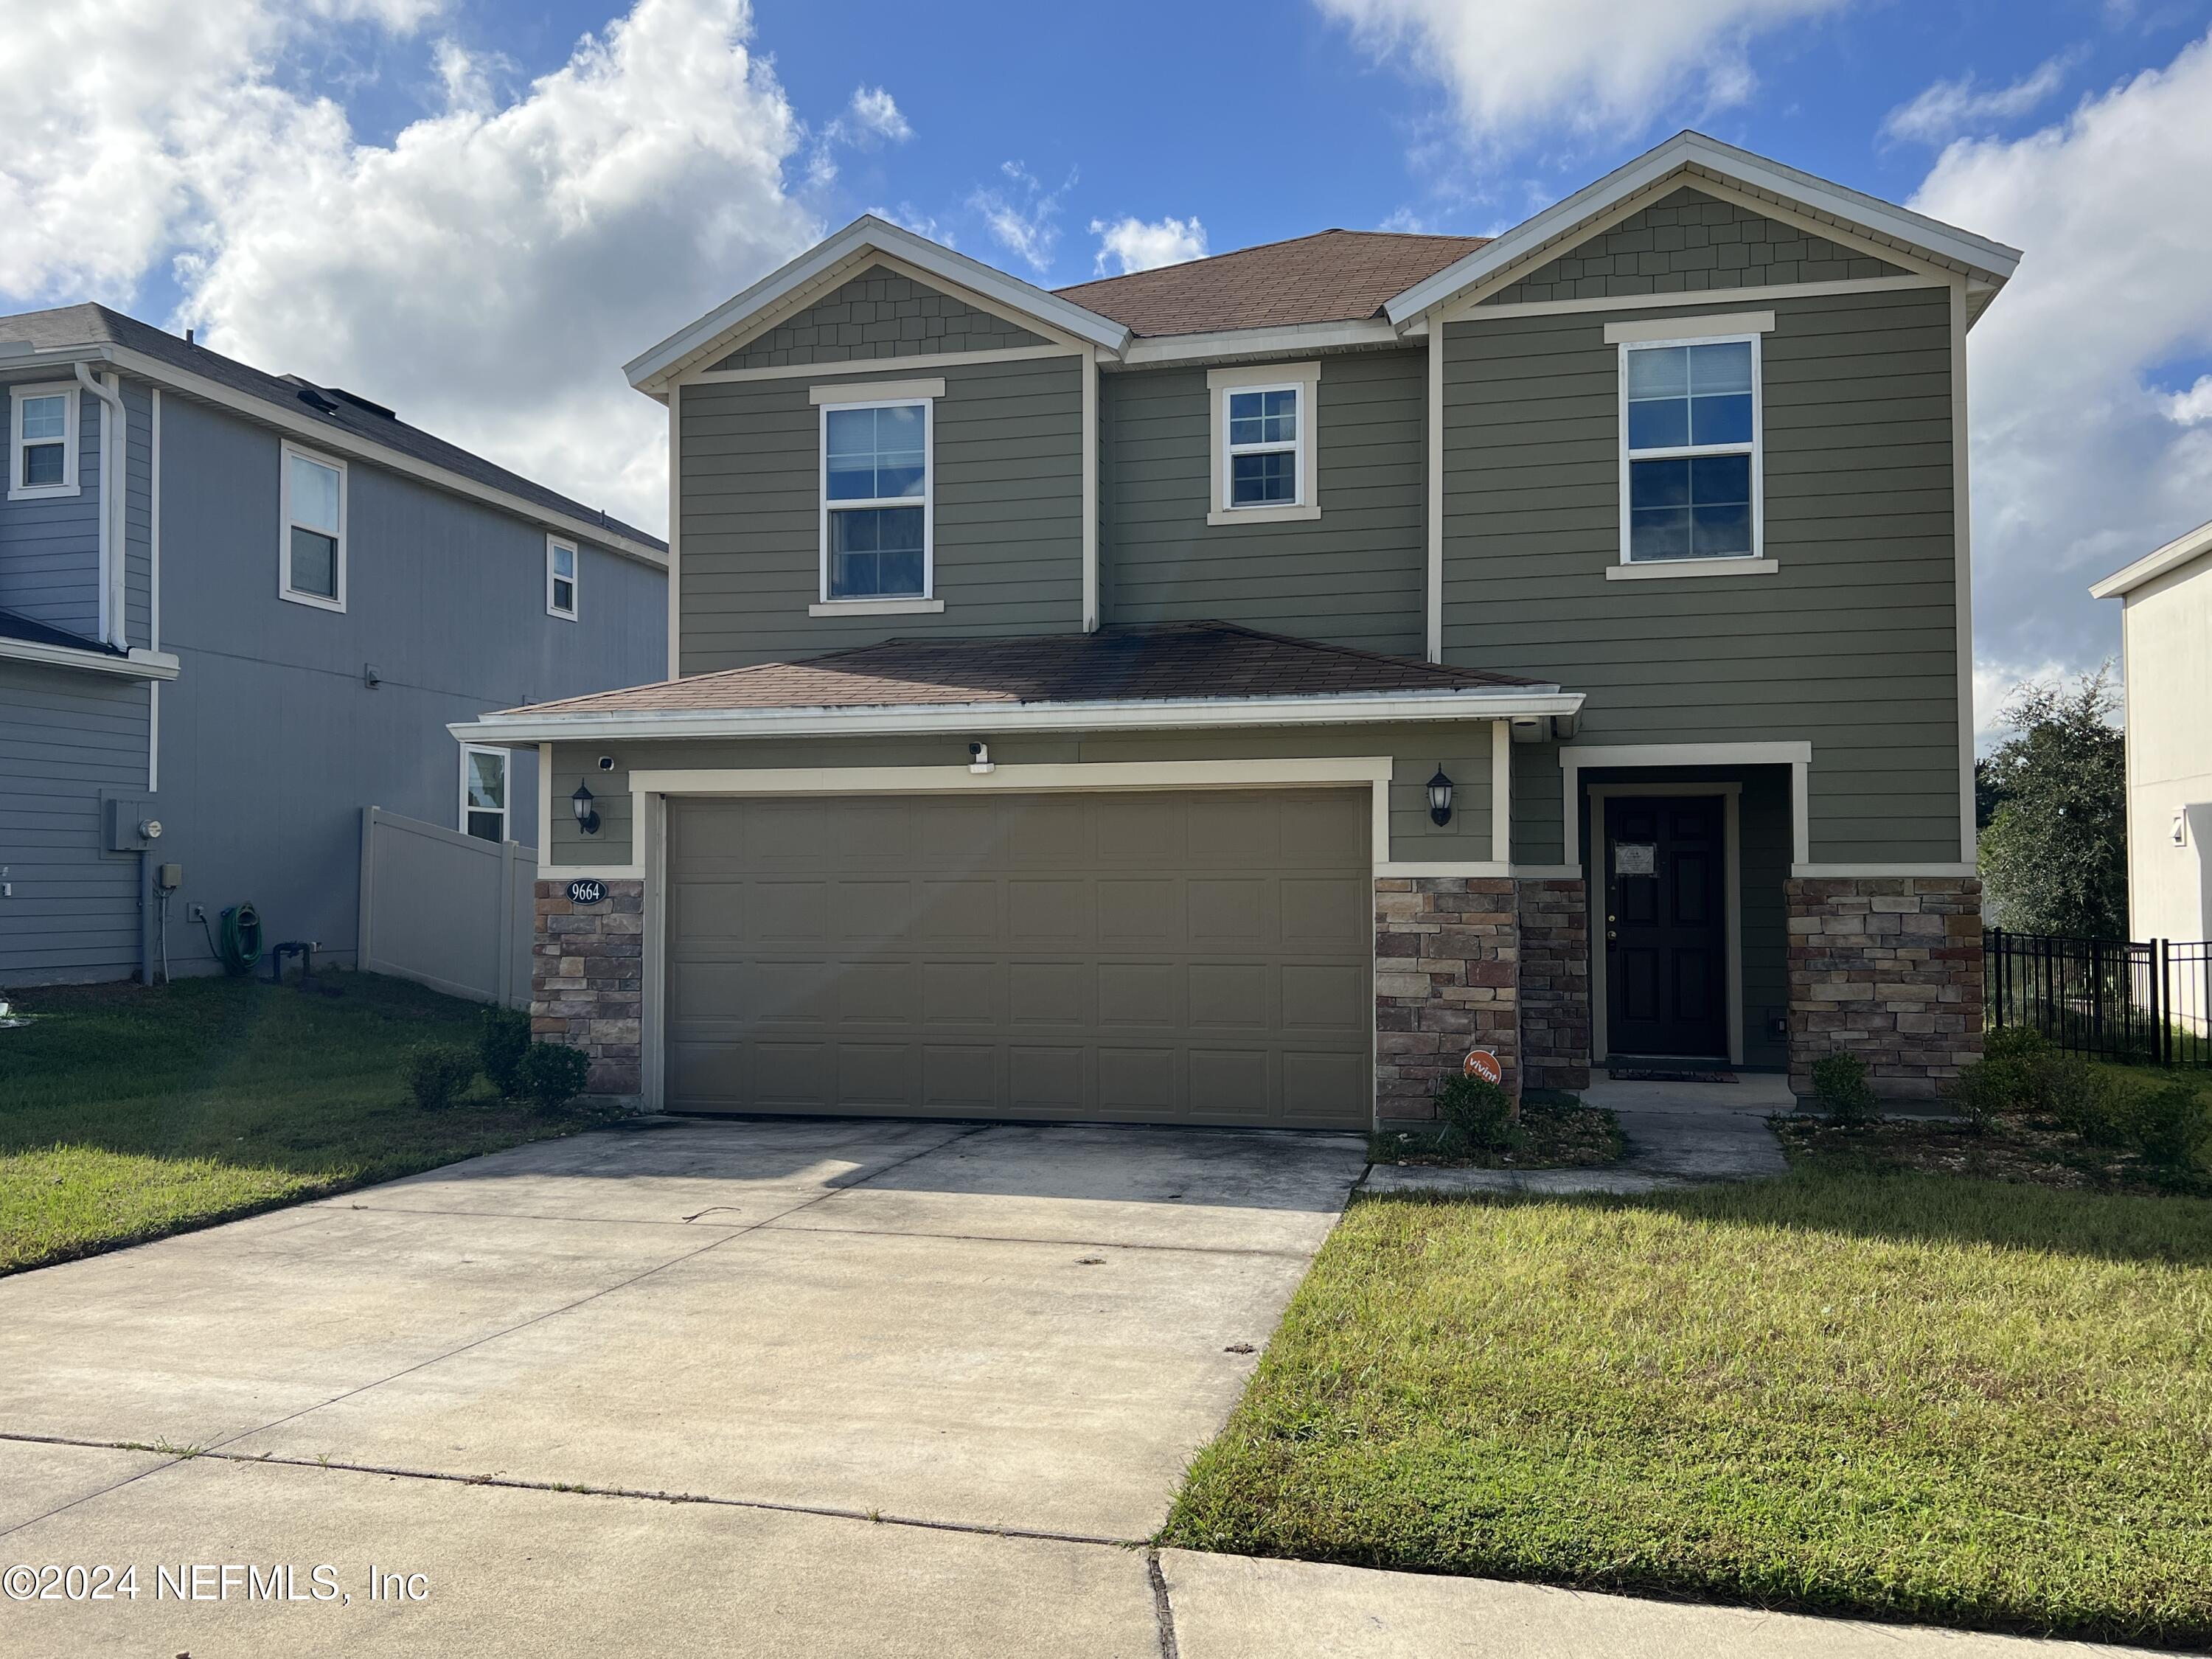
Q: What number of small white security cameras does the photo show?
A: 2